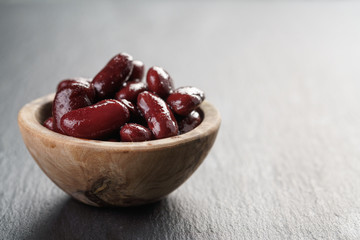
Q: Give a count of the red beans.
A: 13